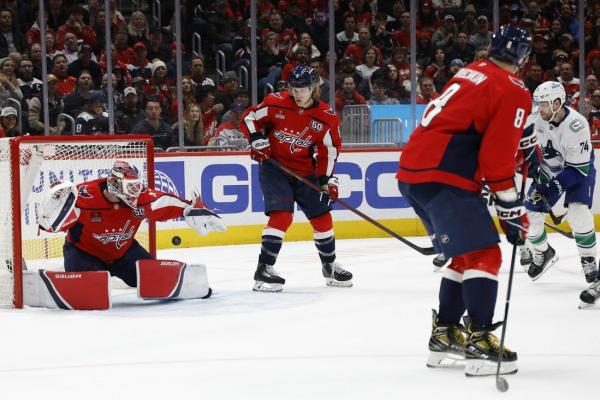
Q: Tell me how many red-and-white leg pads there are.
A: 2